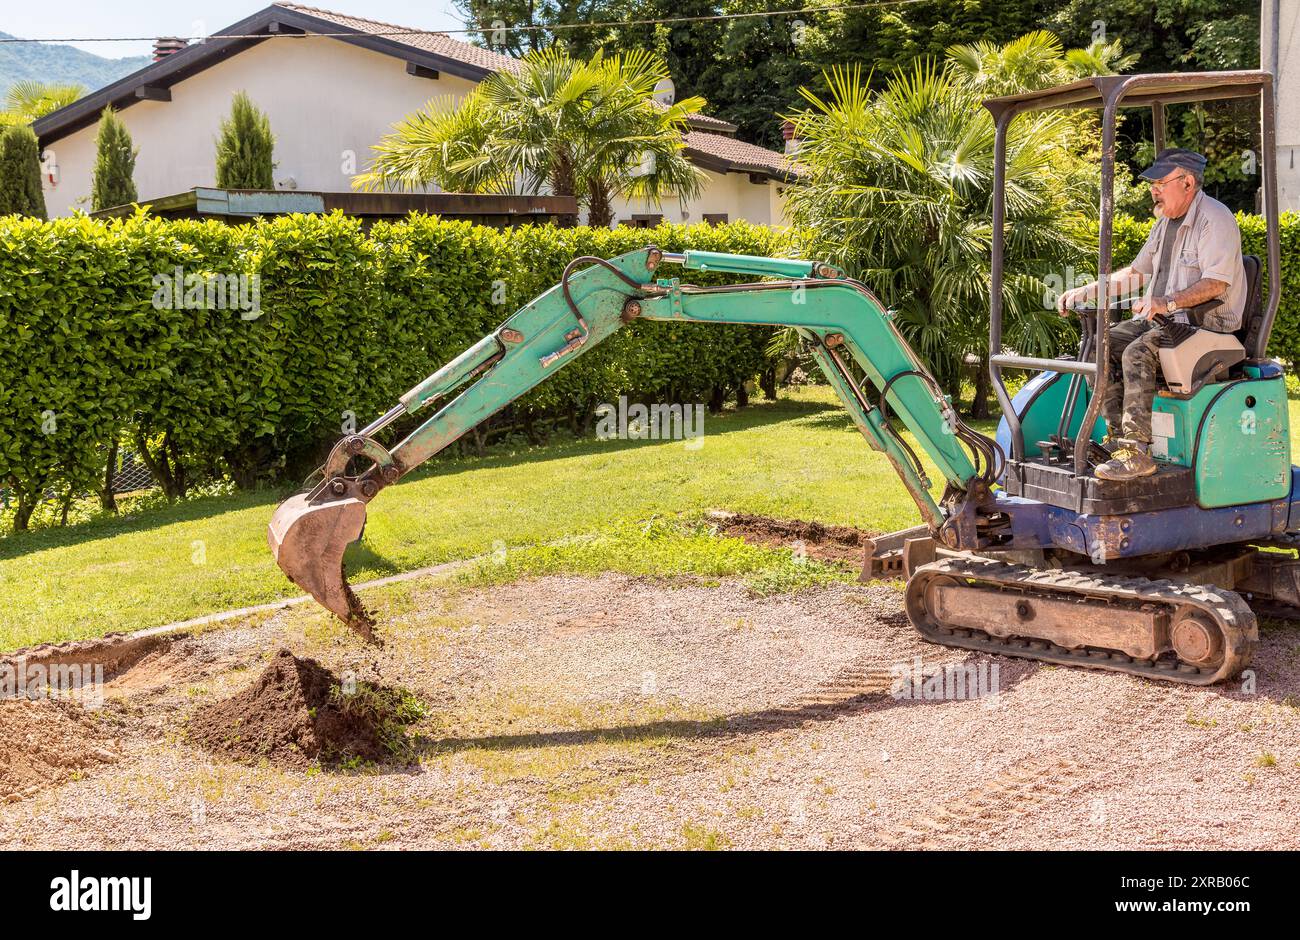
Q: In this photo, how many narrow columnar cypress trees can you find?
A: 3